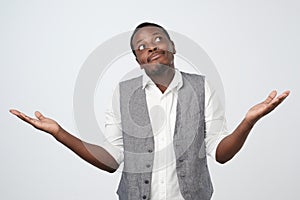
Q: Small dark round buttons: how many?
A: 4